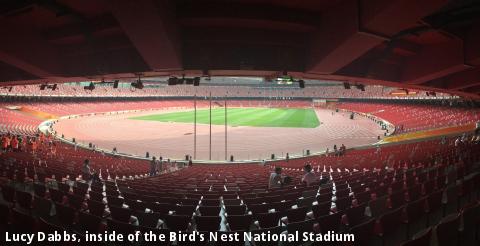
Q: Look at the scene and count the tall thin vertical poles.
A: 3